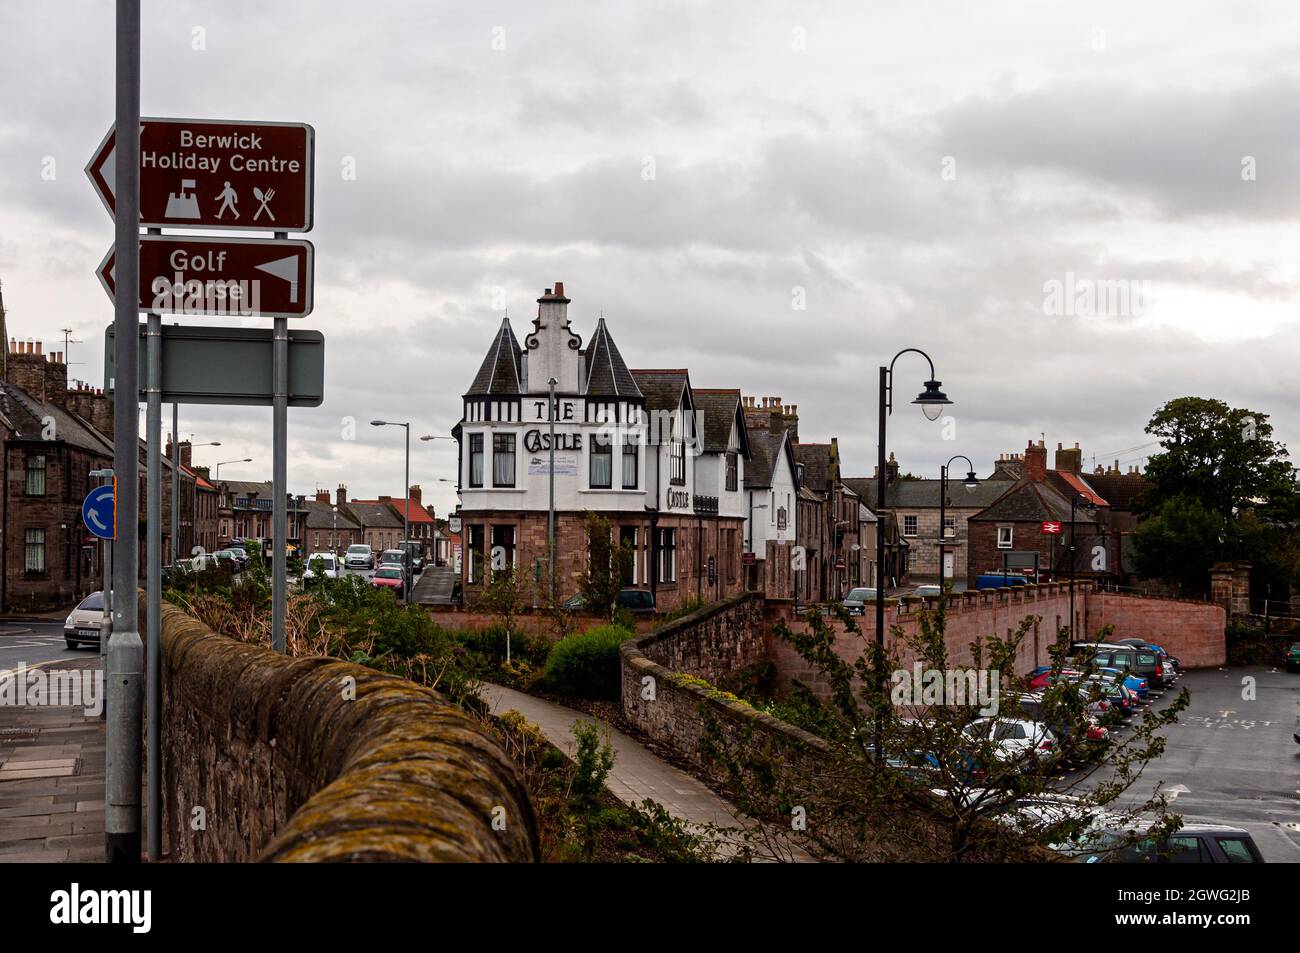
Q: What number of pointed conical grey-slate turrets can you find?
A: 2